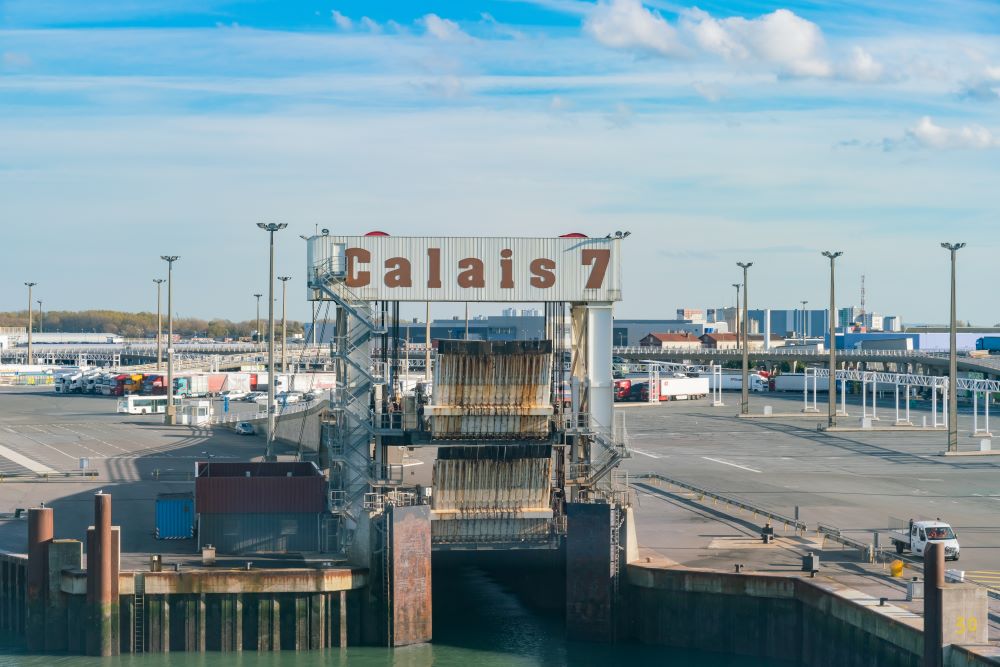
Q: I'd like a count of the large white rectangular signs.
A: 1